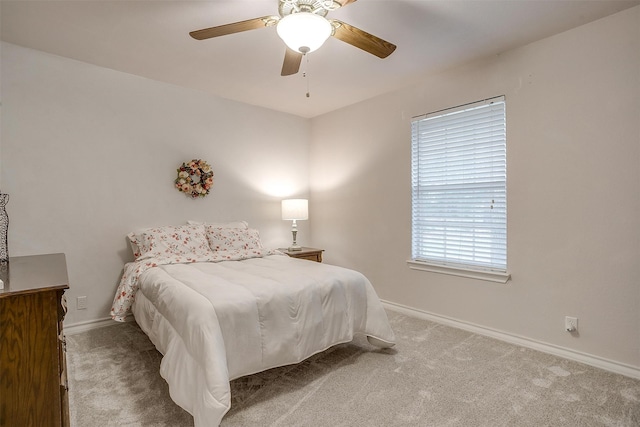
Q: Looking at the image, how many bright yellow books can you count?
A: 0